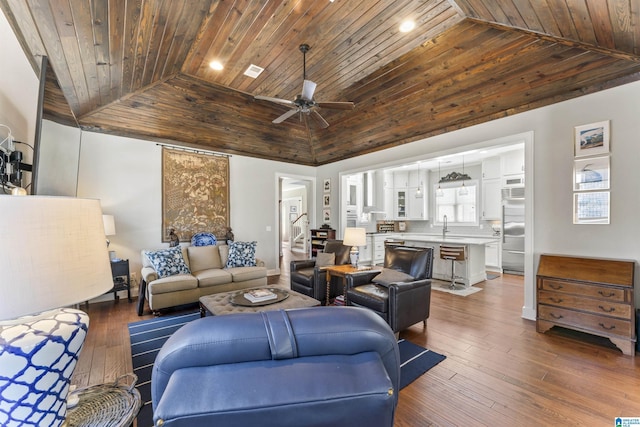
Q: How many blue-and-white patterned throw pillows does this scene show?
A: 2